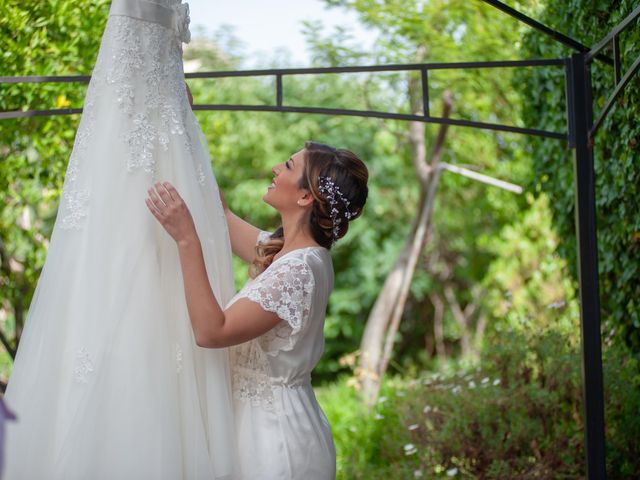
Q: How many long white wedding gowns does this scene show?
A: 1